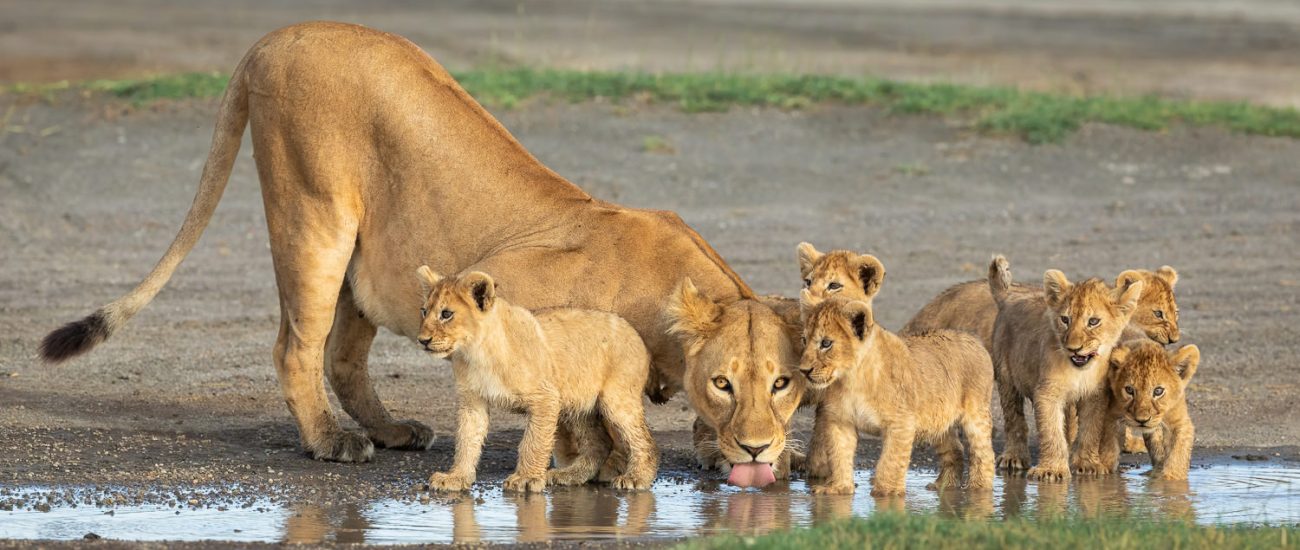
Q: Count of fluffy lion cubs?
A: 6